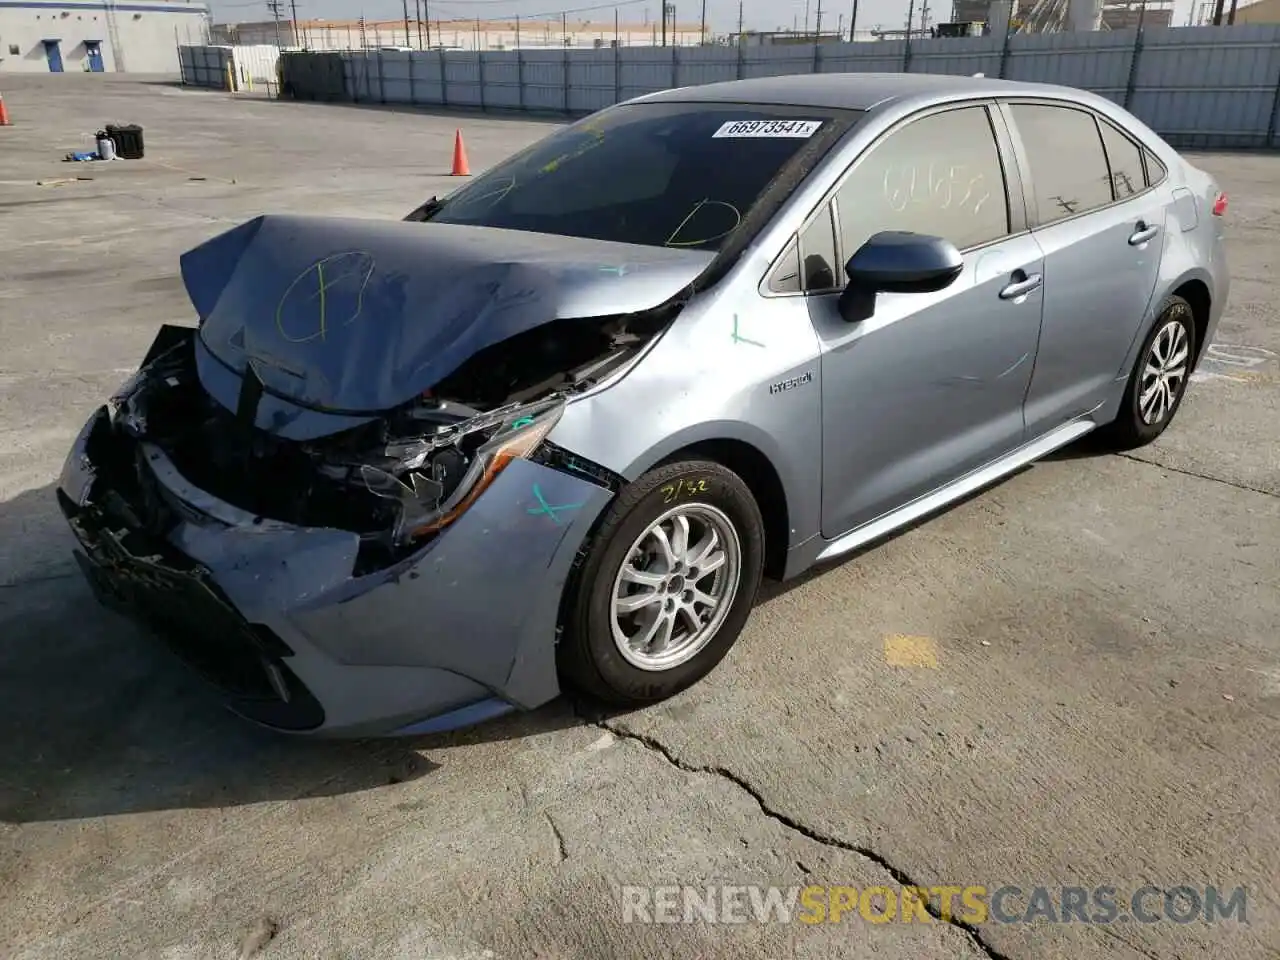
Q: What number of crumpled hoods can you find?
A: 1